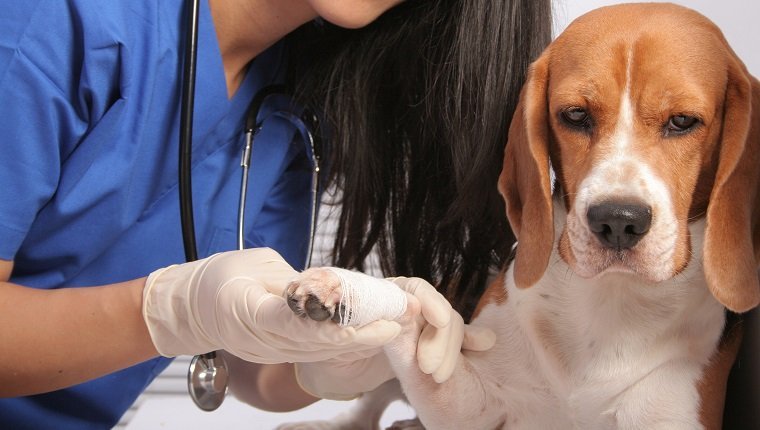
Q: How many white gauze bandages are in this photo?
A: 1